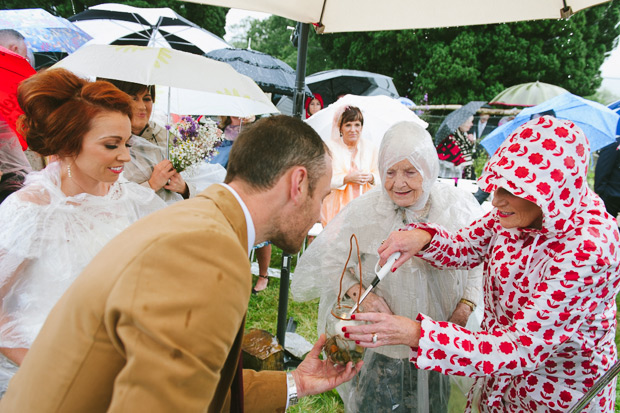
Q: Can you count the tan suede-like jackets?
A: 1